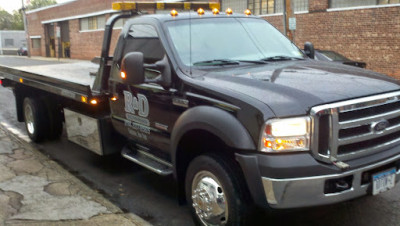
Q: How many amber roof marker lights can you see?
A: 5